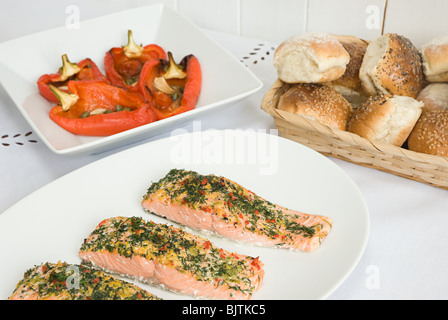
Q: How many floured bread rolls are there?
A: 3